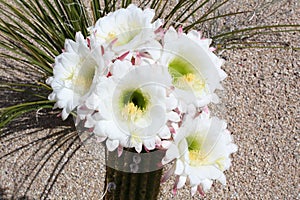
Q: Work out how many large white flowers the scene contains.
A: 5